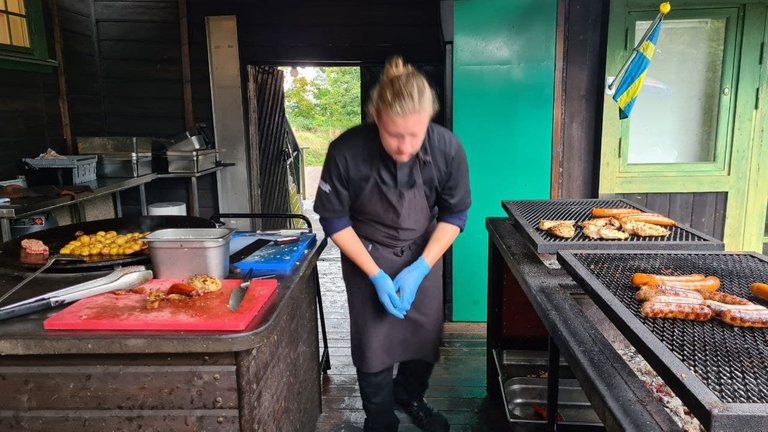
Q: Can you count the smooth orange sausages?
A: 6